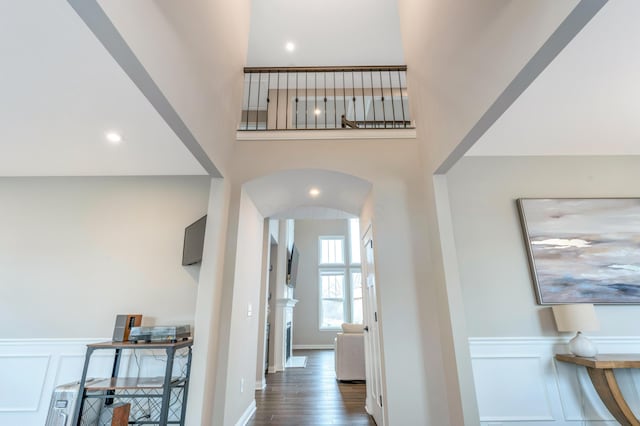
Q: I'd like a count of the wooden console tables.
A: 1